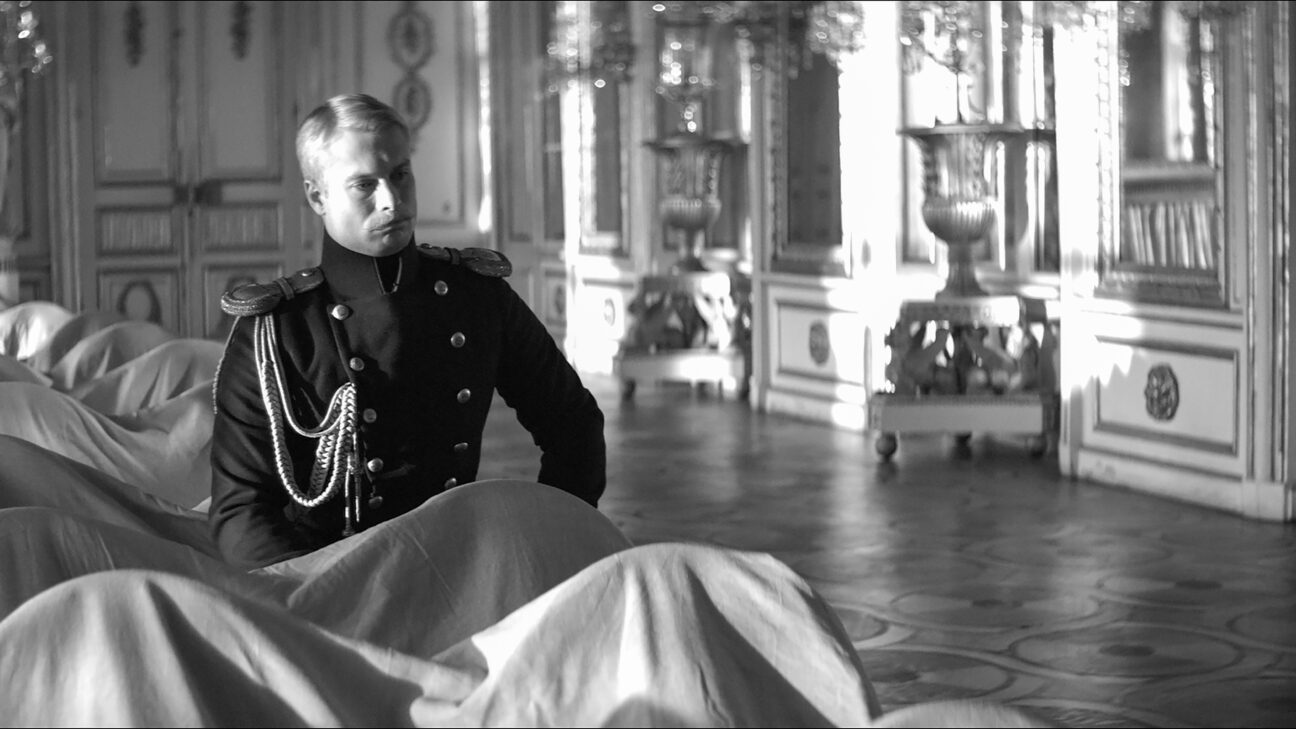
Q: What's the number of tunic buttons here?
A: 10